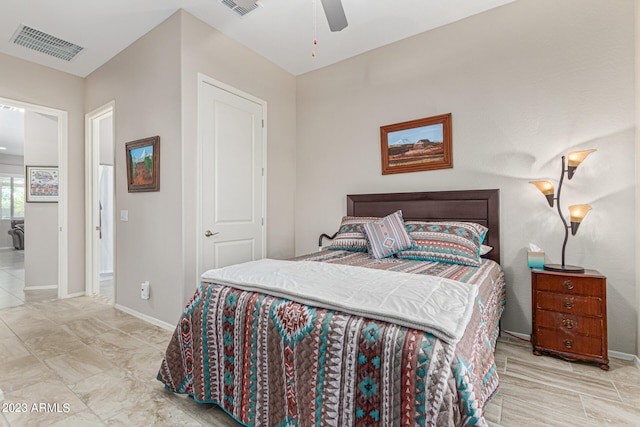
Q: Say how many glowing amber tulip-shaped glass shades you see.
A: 3